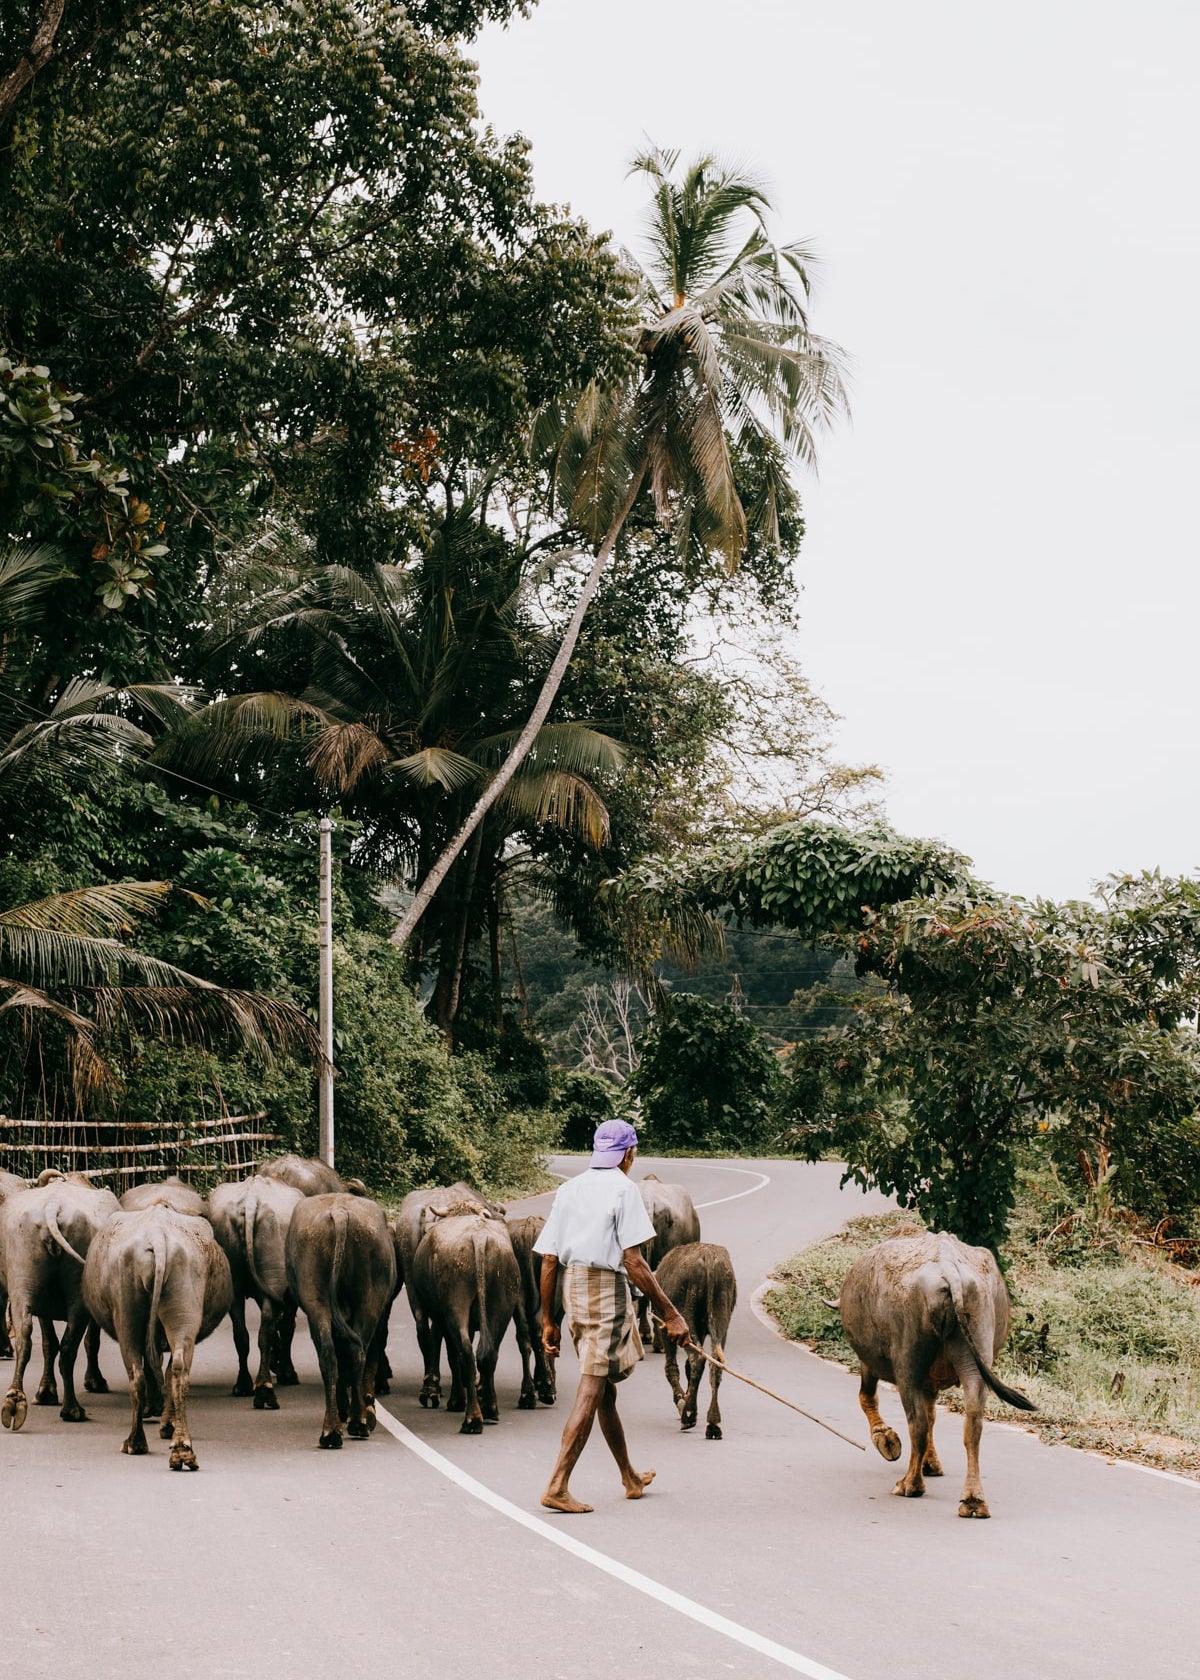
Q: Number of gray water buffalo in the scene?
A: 13